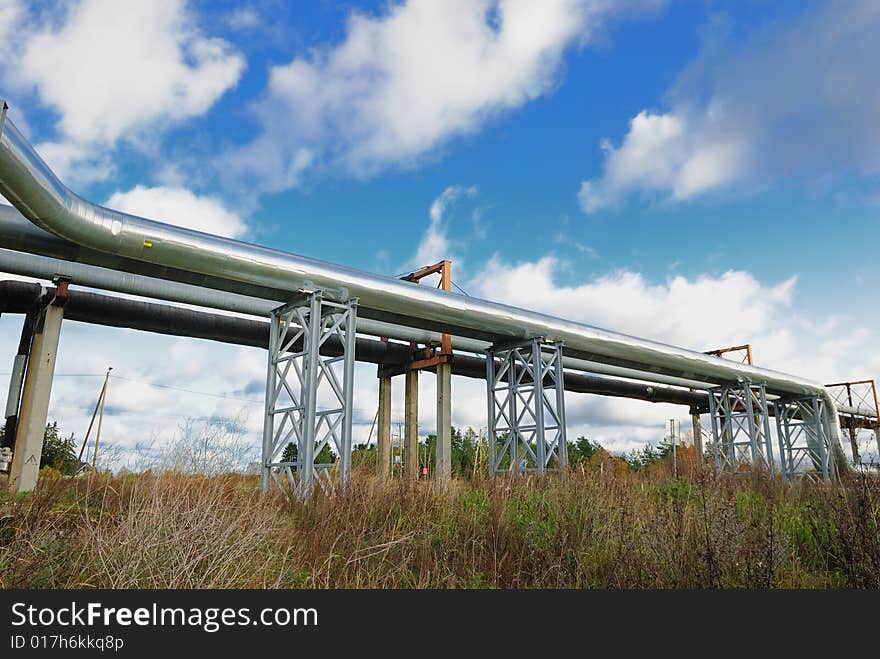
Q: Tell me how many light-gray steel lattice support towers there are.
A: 4